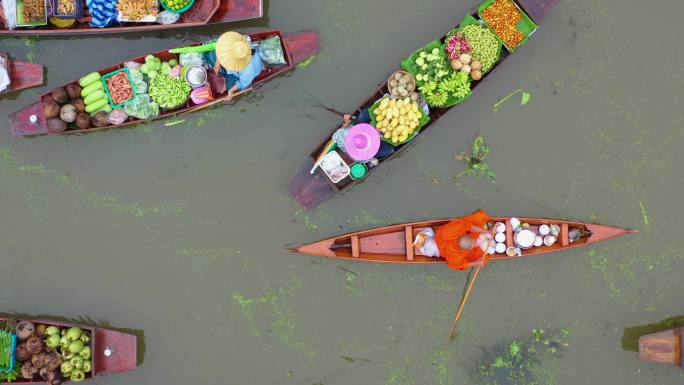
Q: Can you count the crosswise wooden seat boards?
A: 4